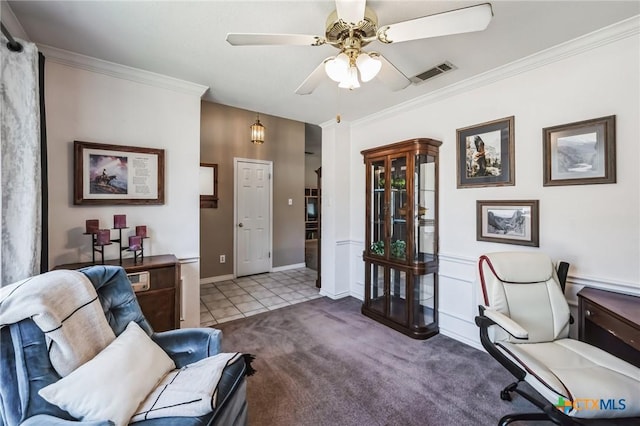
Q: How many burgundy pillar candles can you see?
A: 5